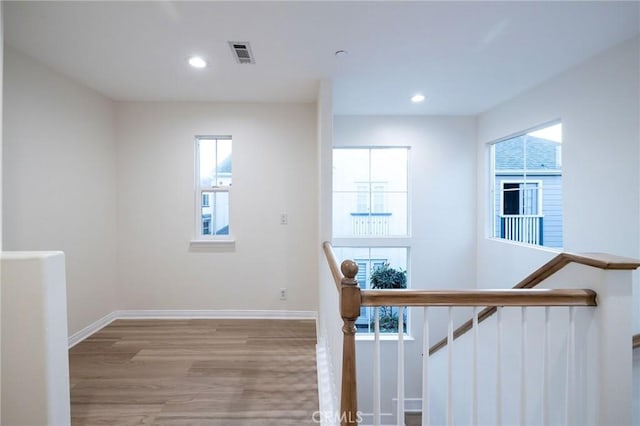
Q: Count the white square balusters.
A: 9